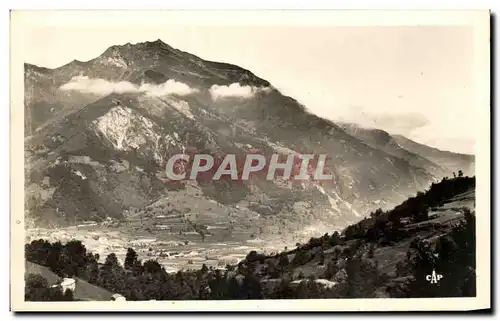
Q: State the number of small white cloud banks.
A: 2